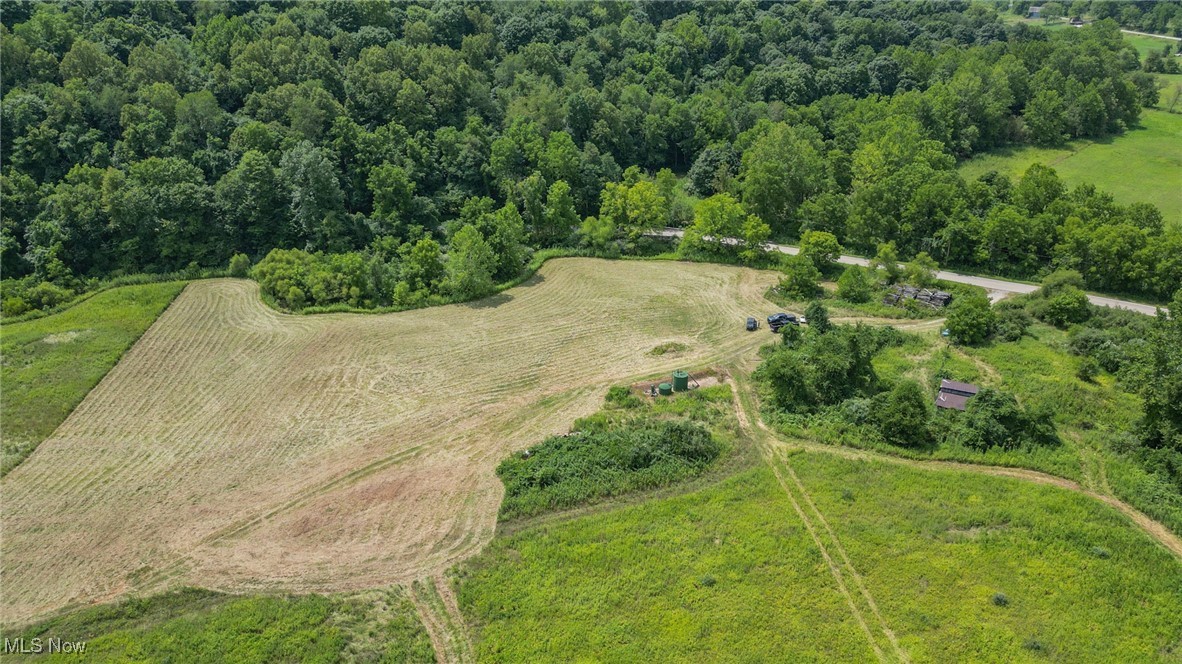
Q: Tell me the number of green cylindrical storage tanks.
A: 2